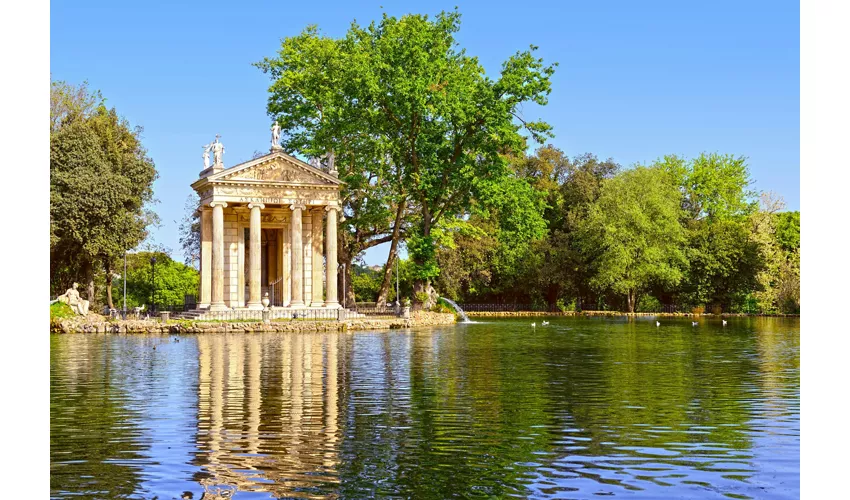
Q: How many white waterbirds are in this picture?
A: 5